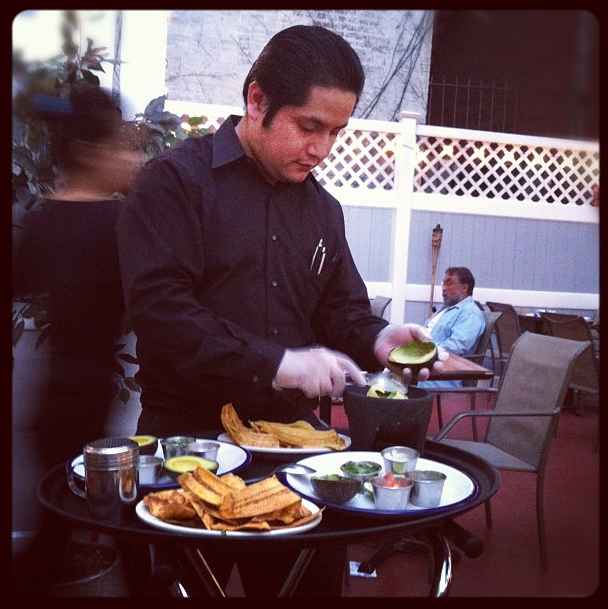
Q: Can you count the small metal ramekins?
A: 7